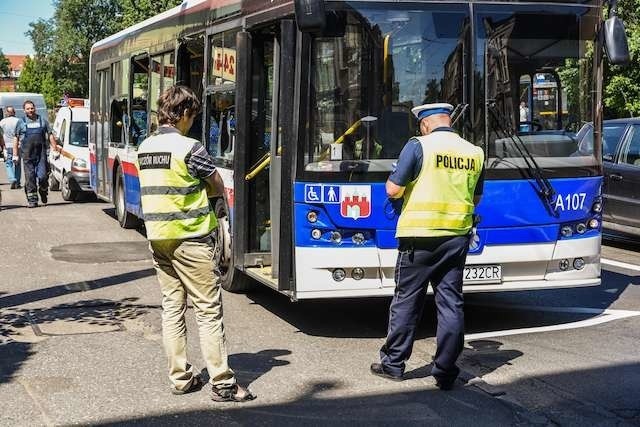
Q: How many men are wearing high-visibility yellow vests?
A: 2